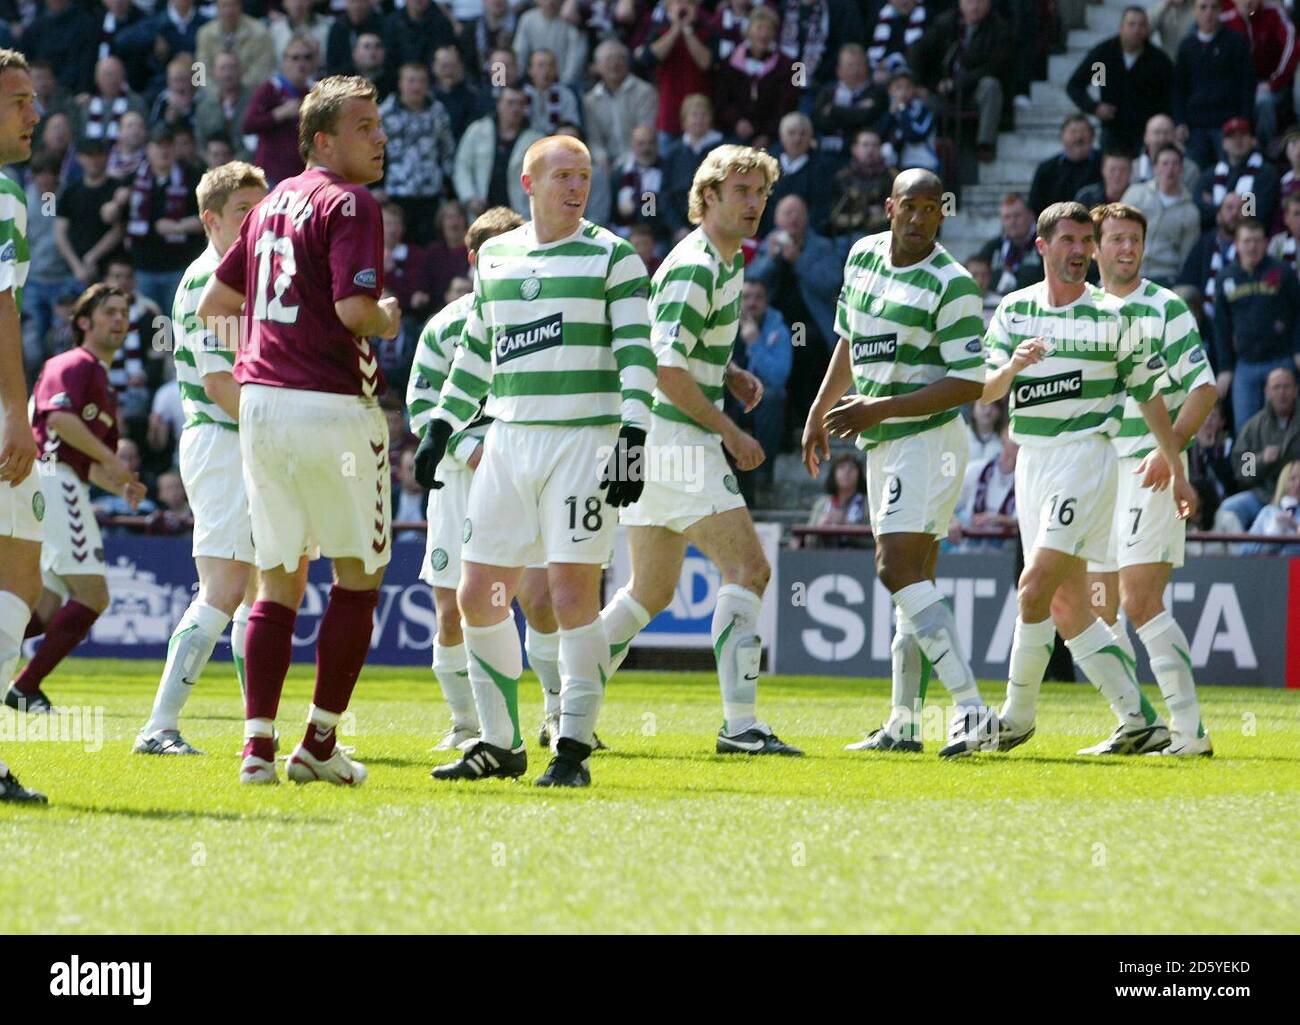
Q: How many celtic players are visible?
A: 8